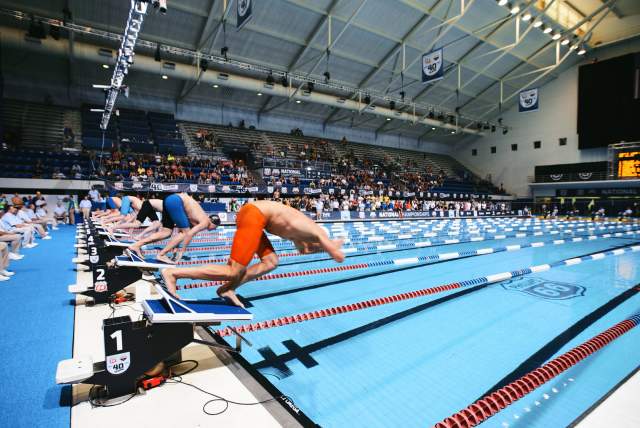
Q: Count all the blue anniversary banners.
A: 3